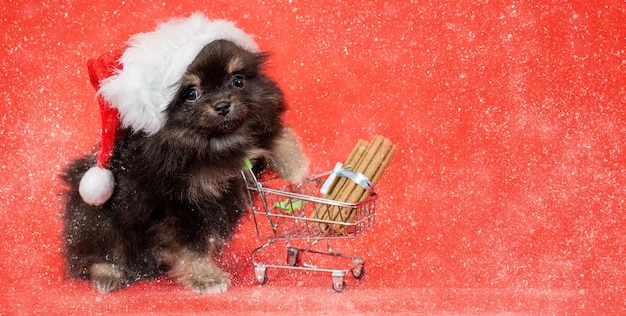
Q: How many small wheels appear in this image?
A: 4